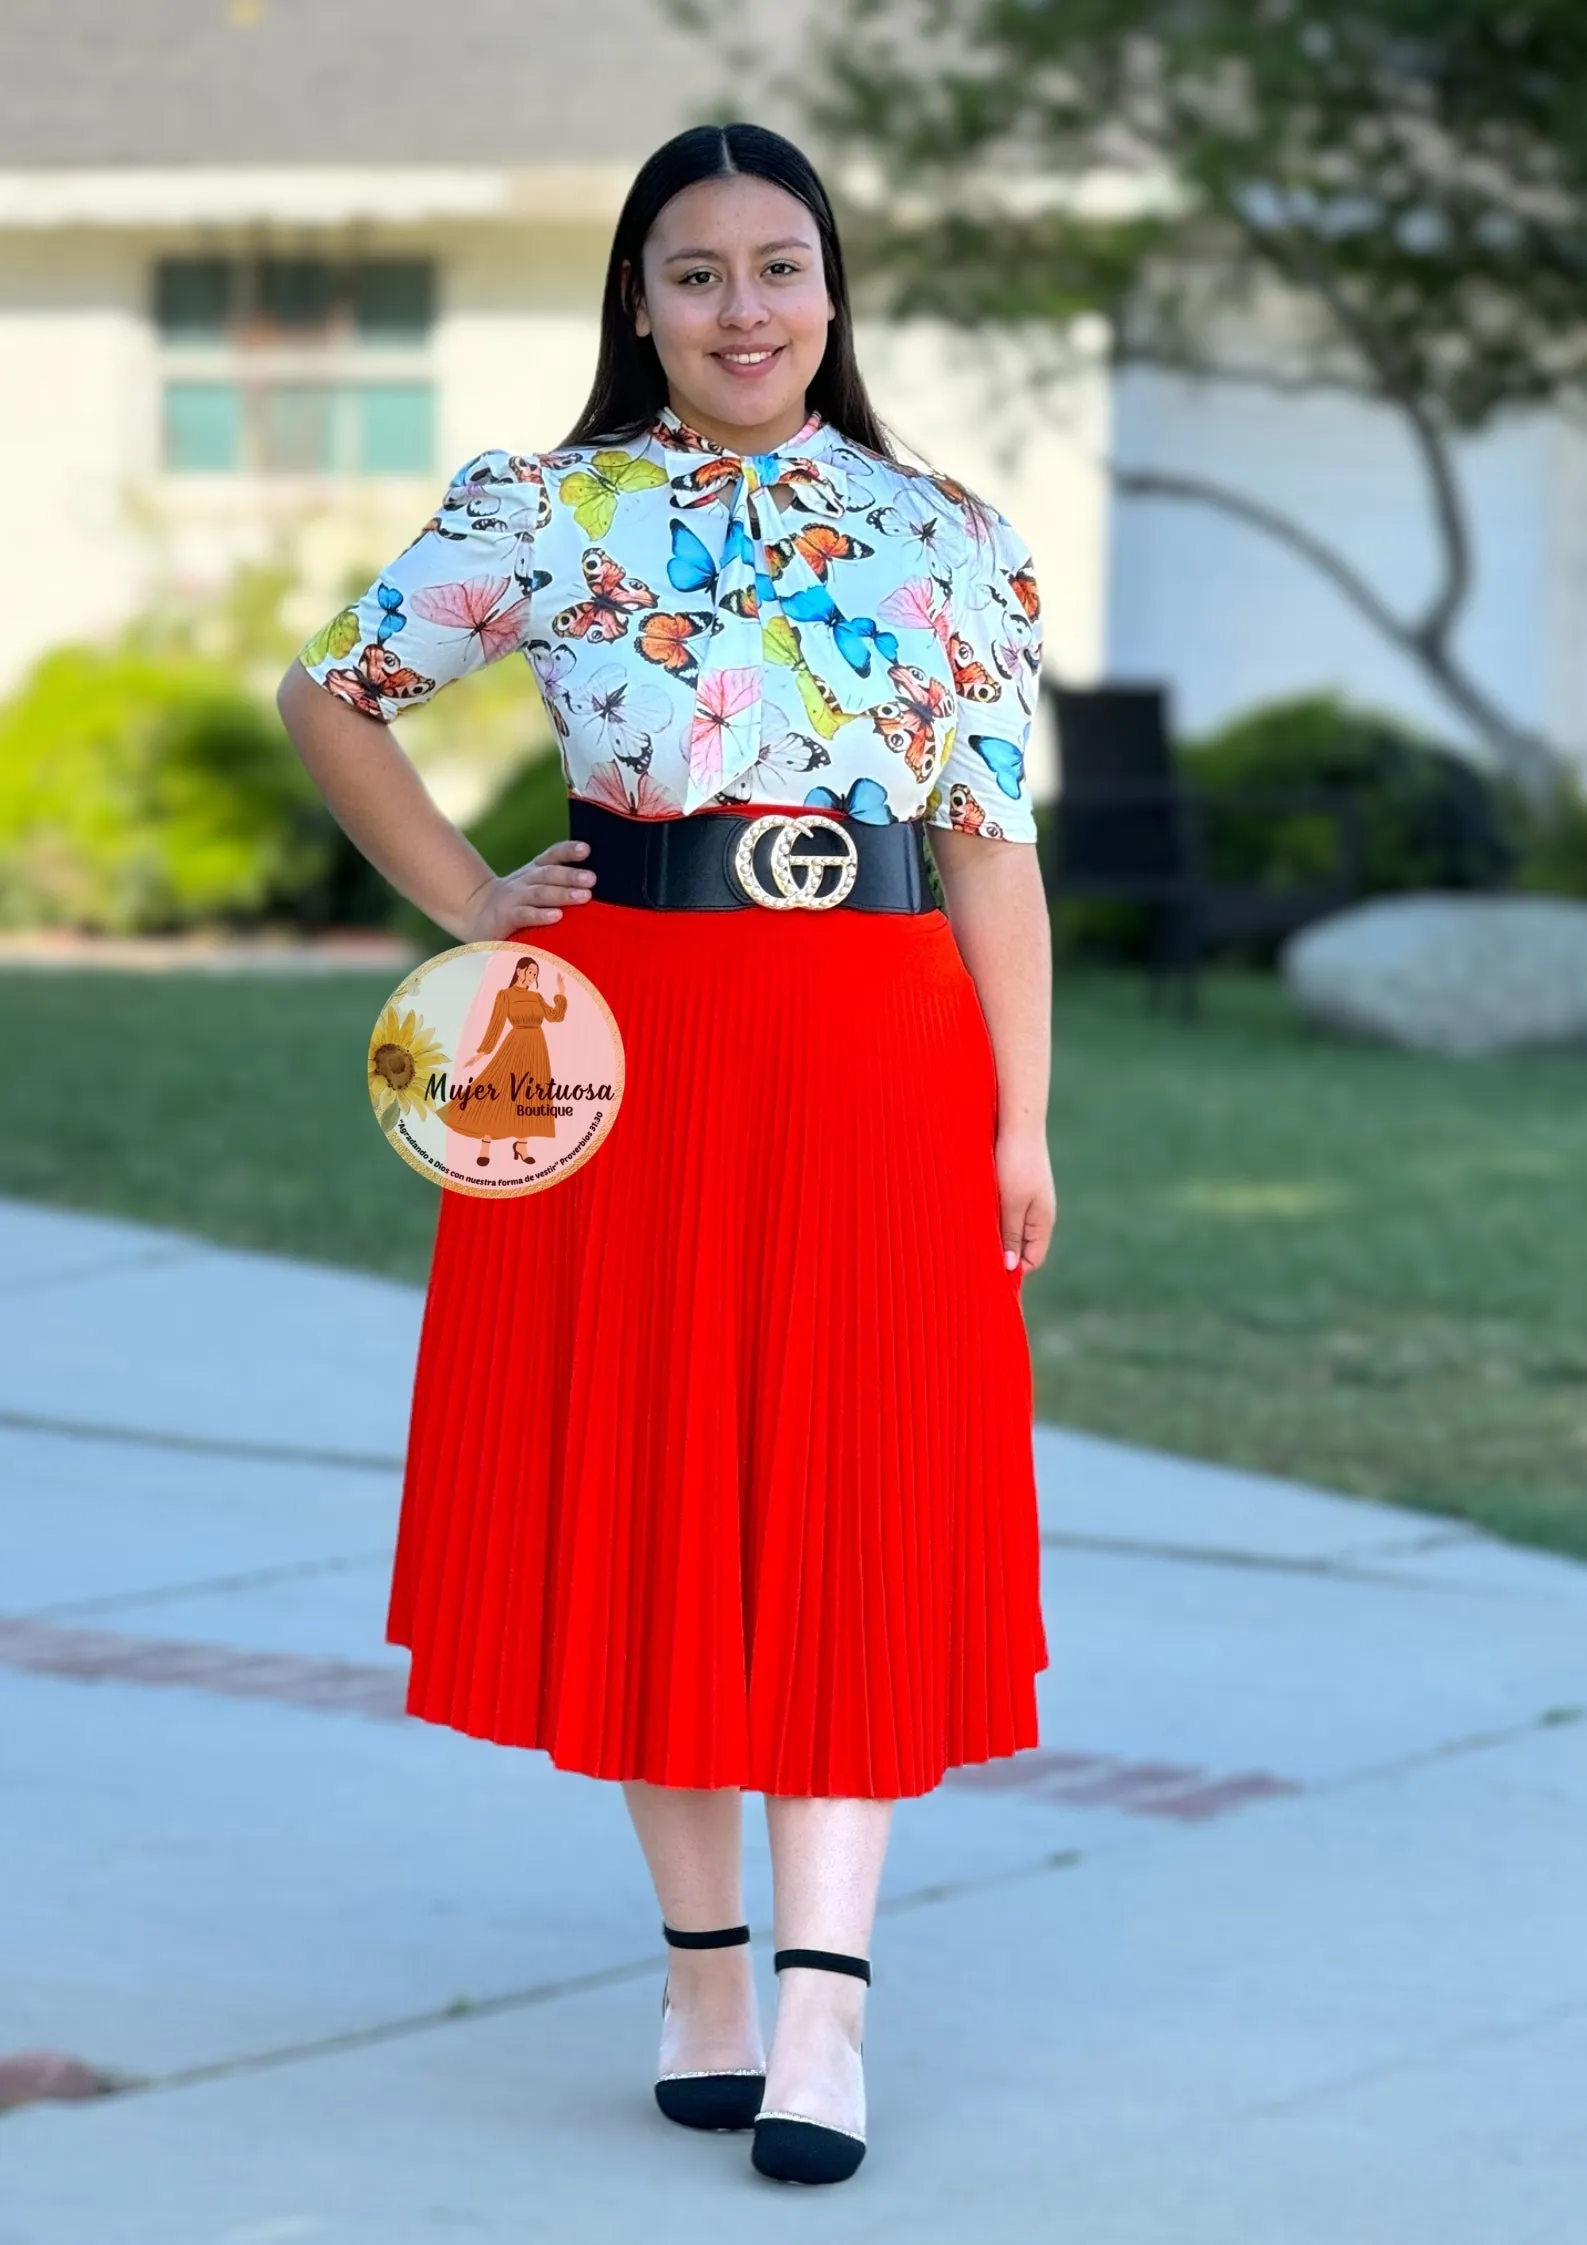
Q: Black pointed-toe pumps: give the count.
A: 2